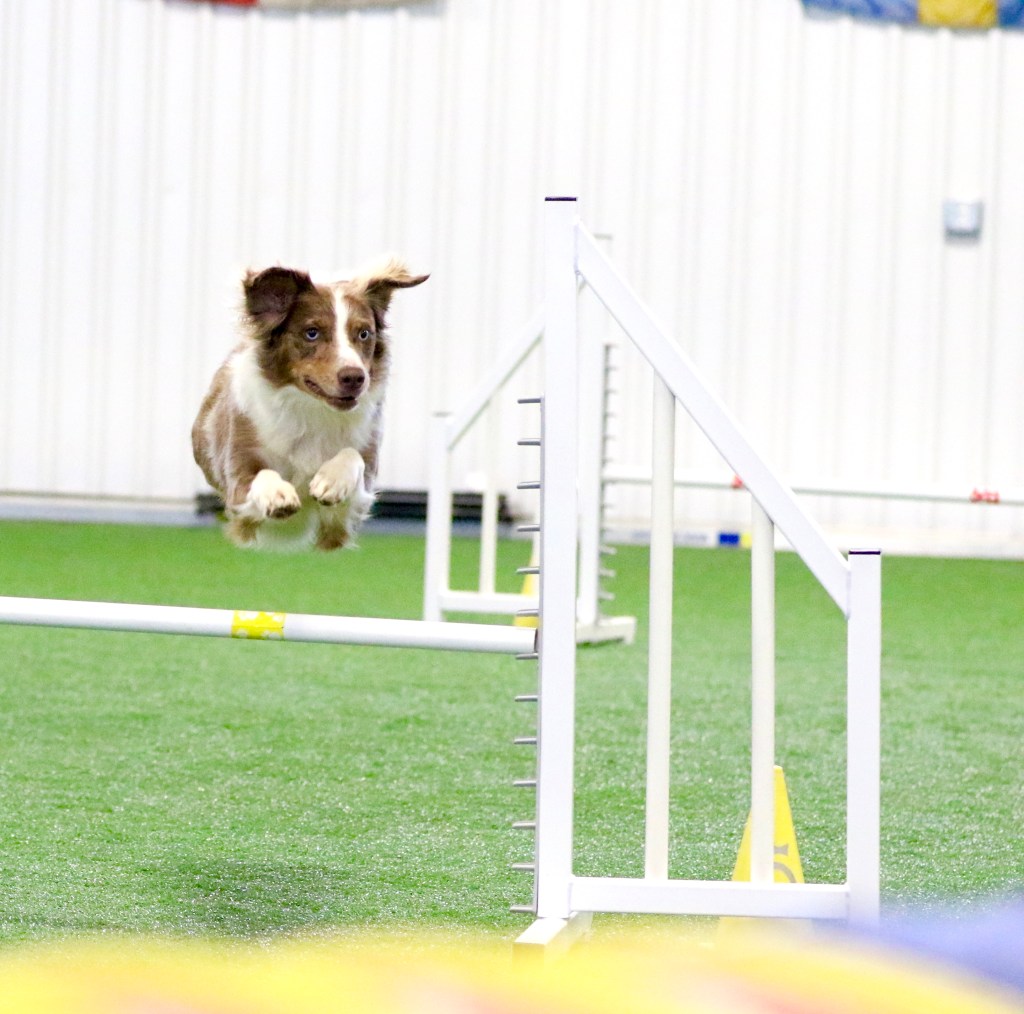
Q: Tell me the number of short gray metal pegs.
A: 13